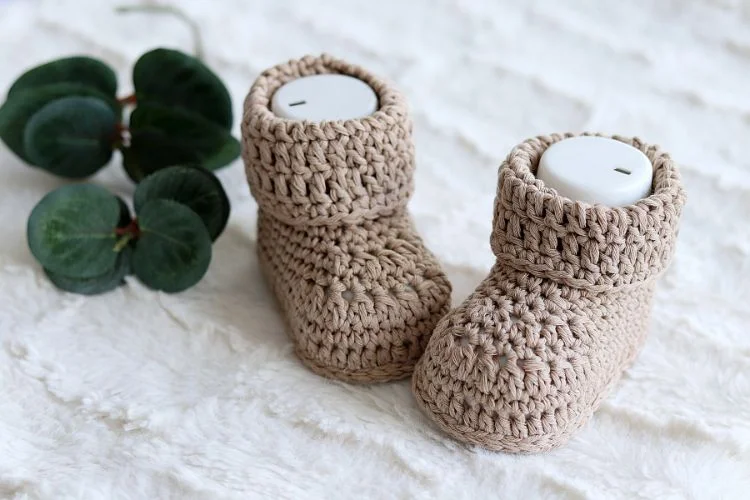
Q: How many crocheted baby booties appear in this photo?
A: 2